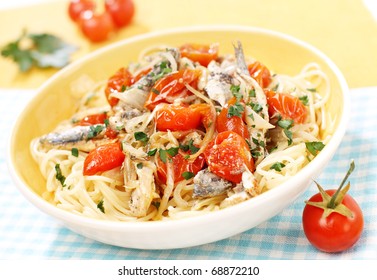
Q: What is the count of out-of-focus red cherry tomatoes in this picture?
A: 3